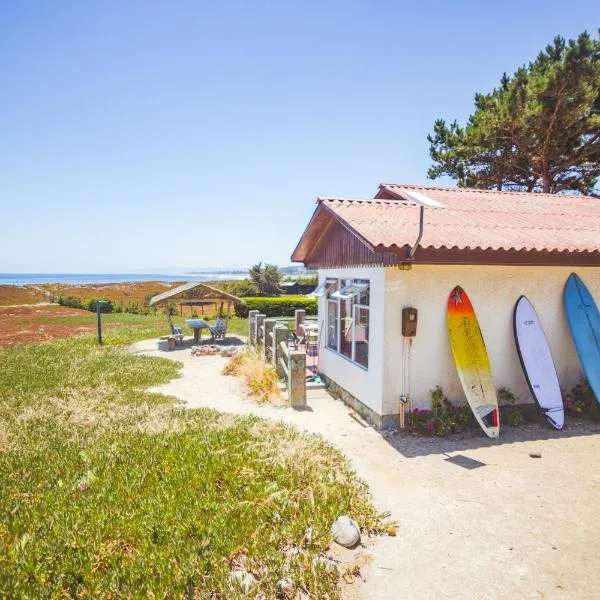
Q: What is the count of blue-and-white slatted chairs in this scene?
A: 2